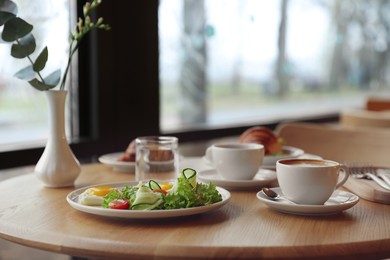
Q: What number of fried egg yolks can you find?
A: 2